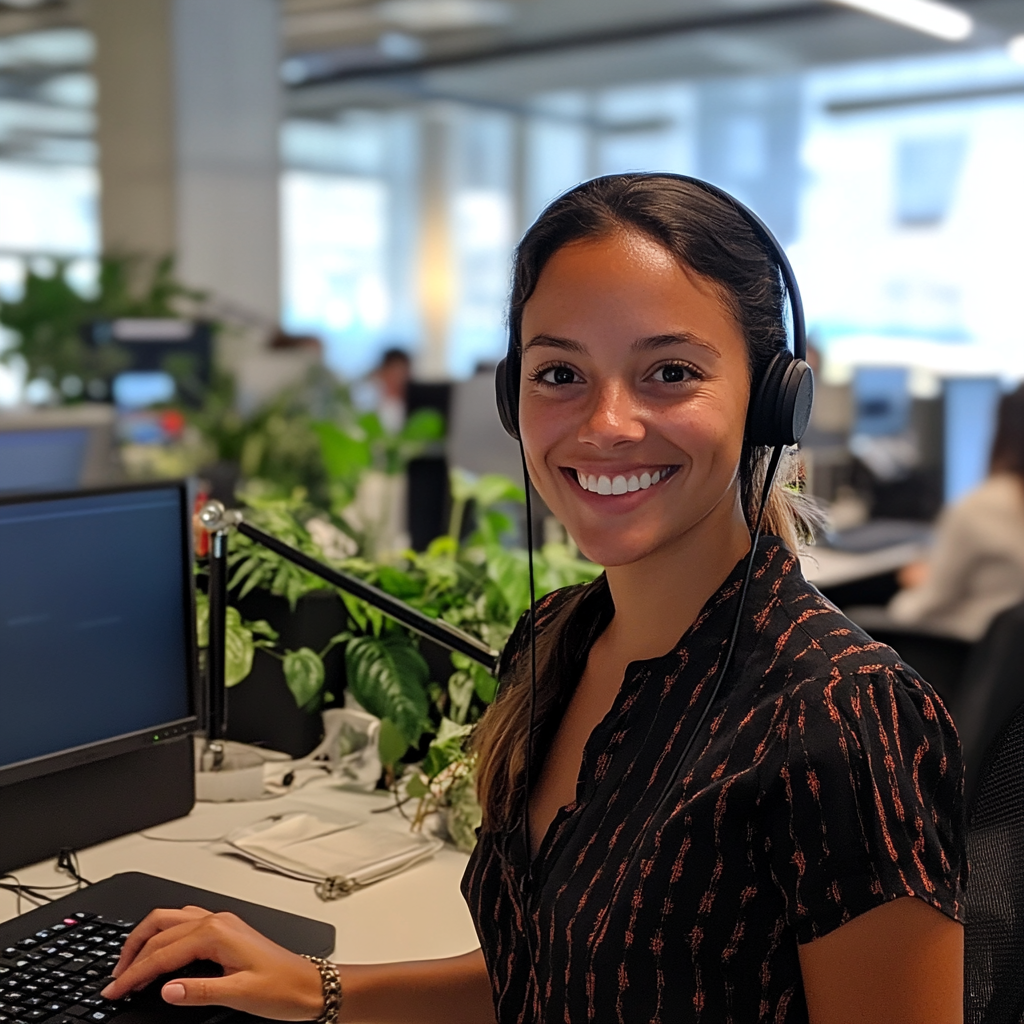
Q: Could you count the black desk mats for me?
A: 1